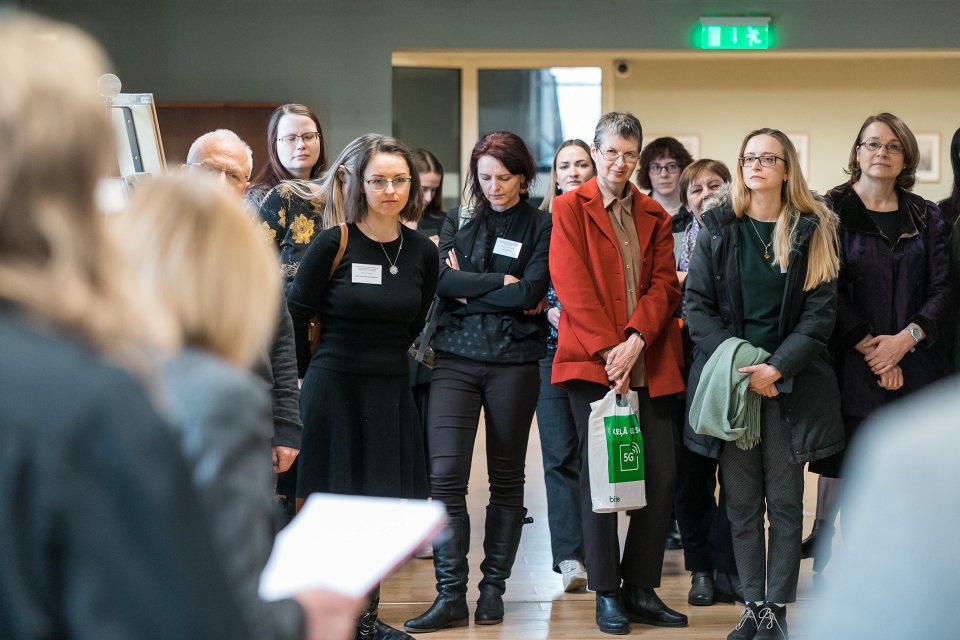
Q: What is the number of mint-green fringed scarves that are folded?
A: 1